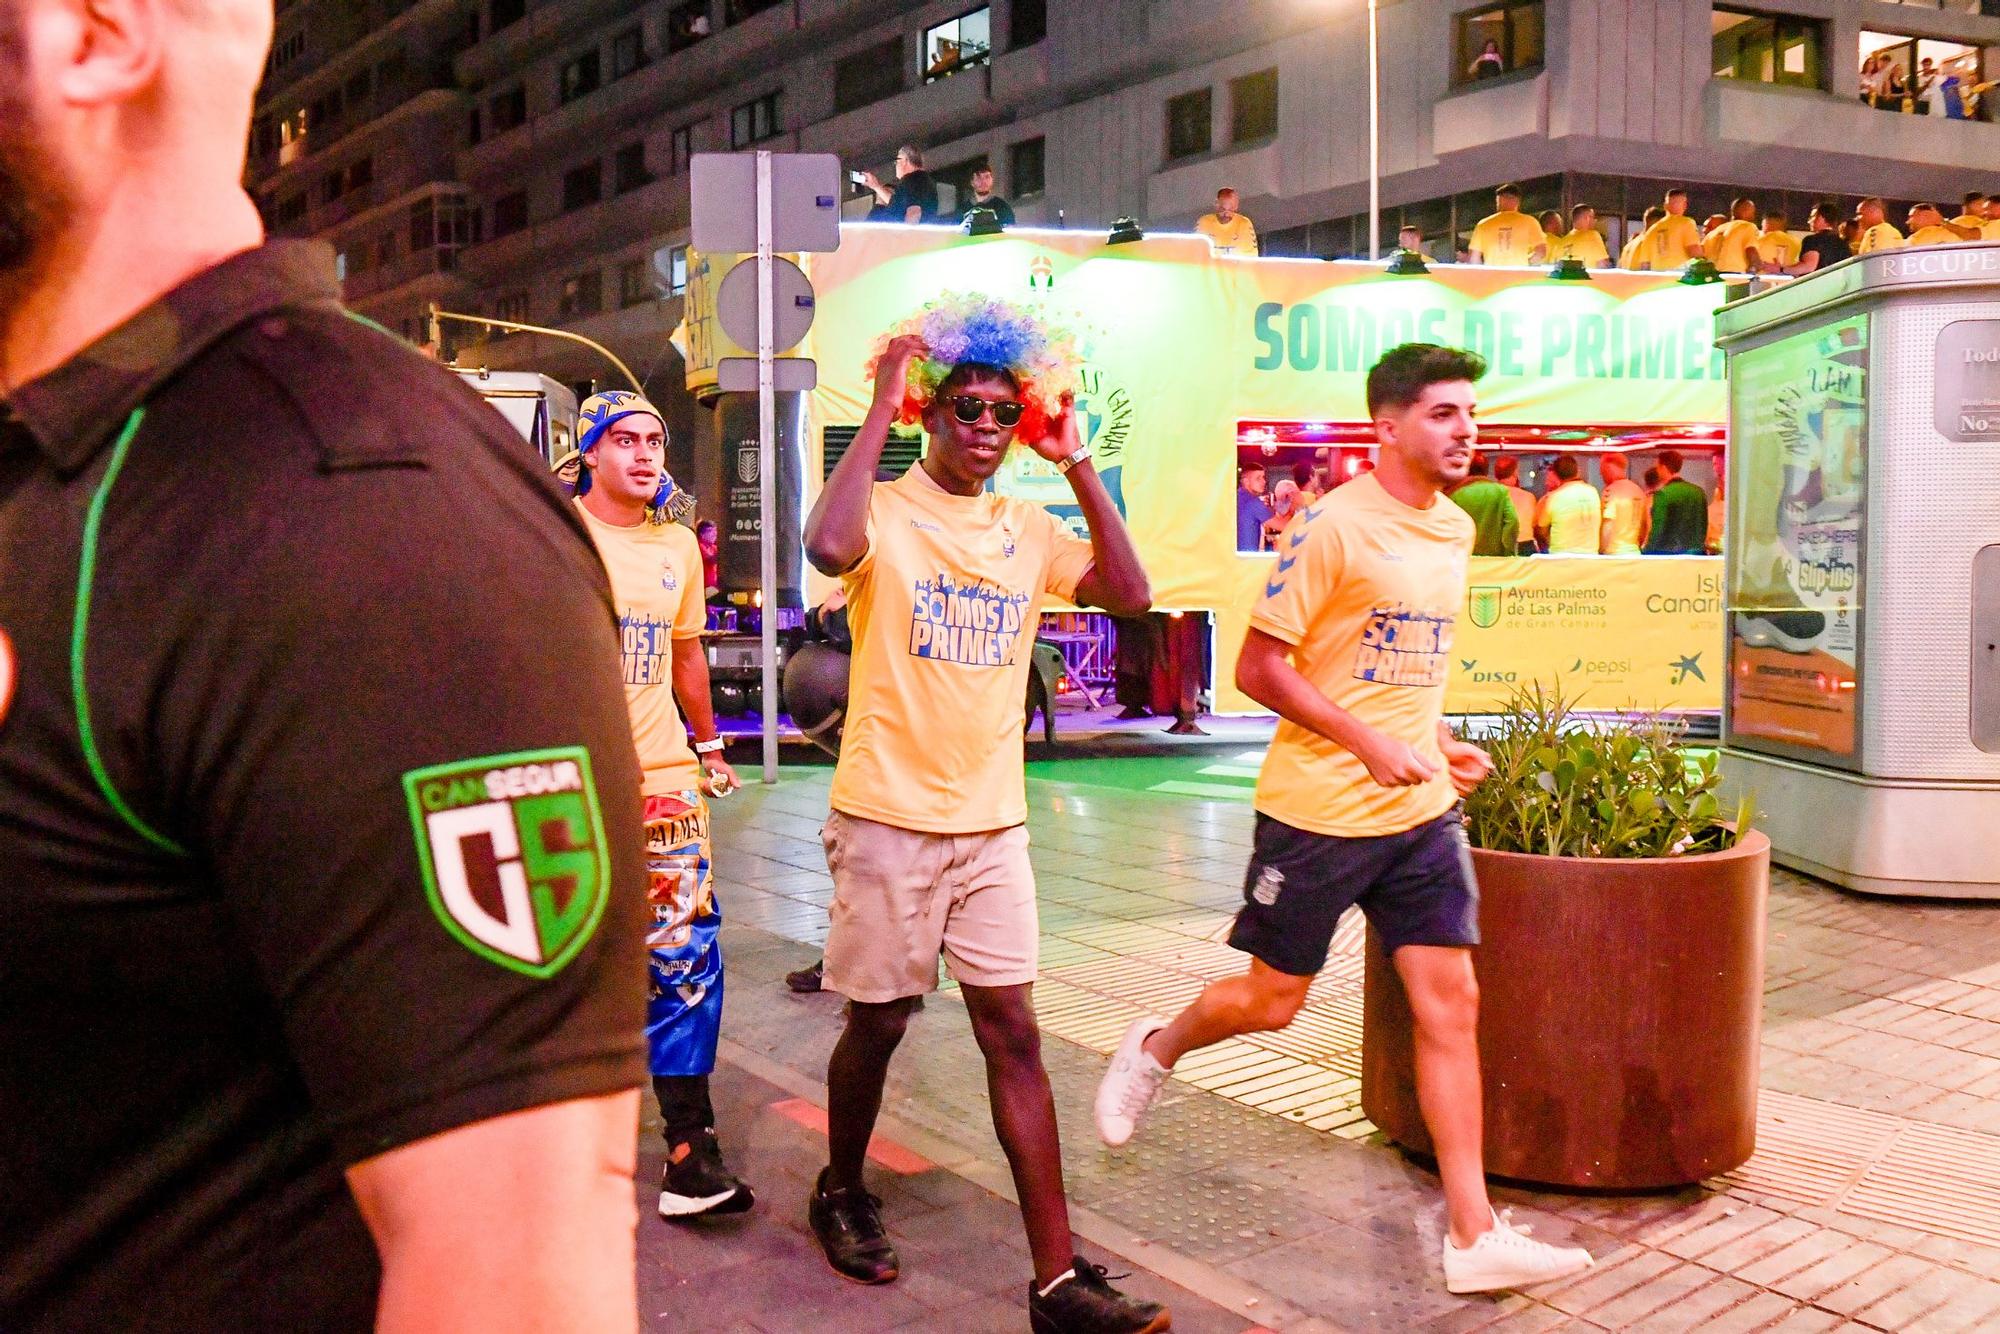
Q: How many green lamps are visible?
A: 5